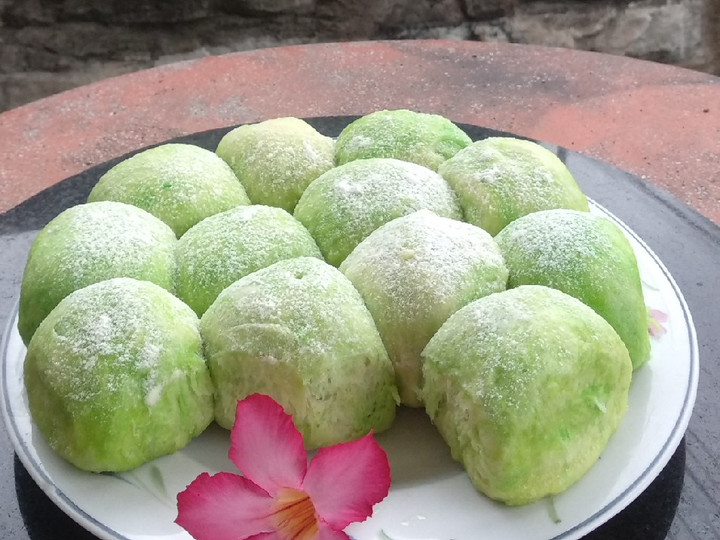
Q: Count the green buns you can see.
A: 12